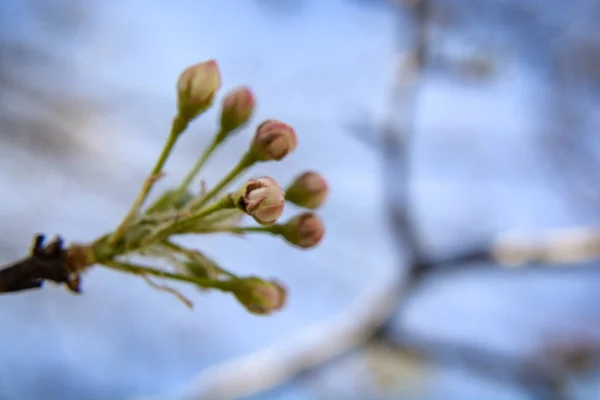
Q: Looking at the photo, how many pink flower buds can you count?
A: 7